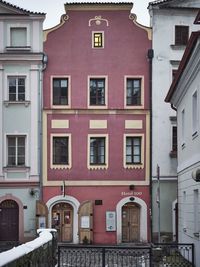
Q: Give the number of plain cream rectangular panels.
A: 3